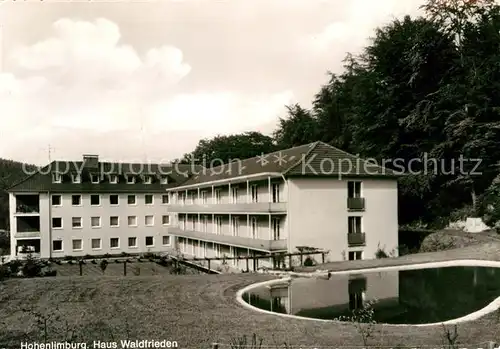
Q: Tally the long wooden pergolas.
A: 1